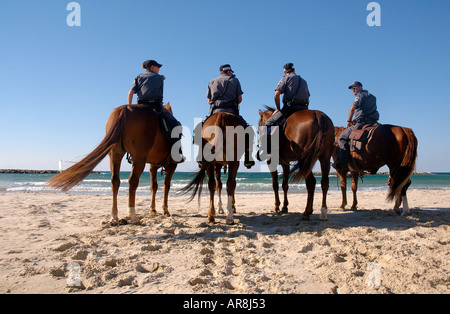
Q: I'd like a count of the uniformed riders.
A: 4